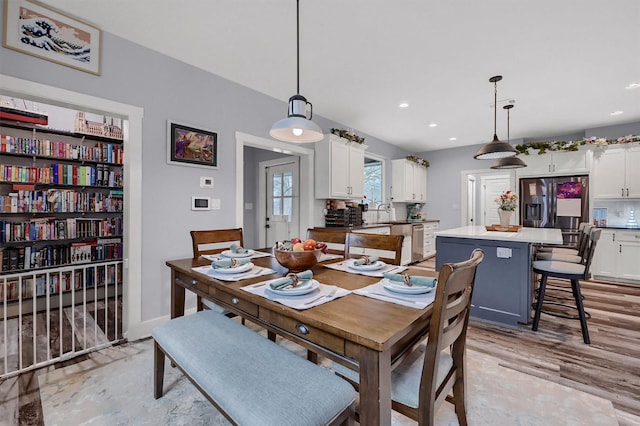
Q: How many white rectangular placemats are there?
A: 6